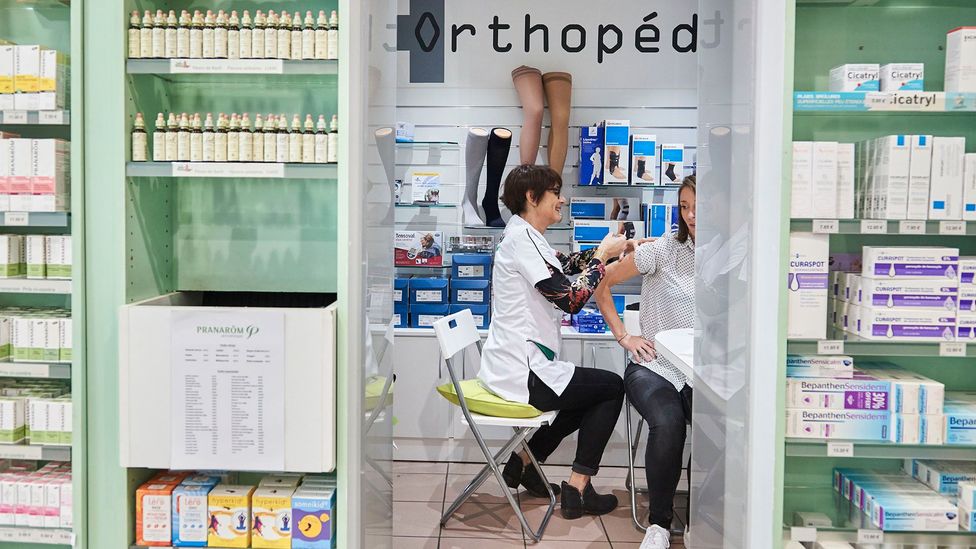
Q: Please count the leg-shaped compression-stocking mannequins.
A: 4